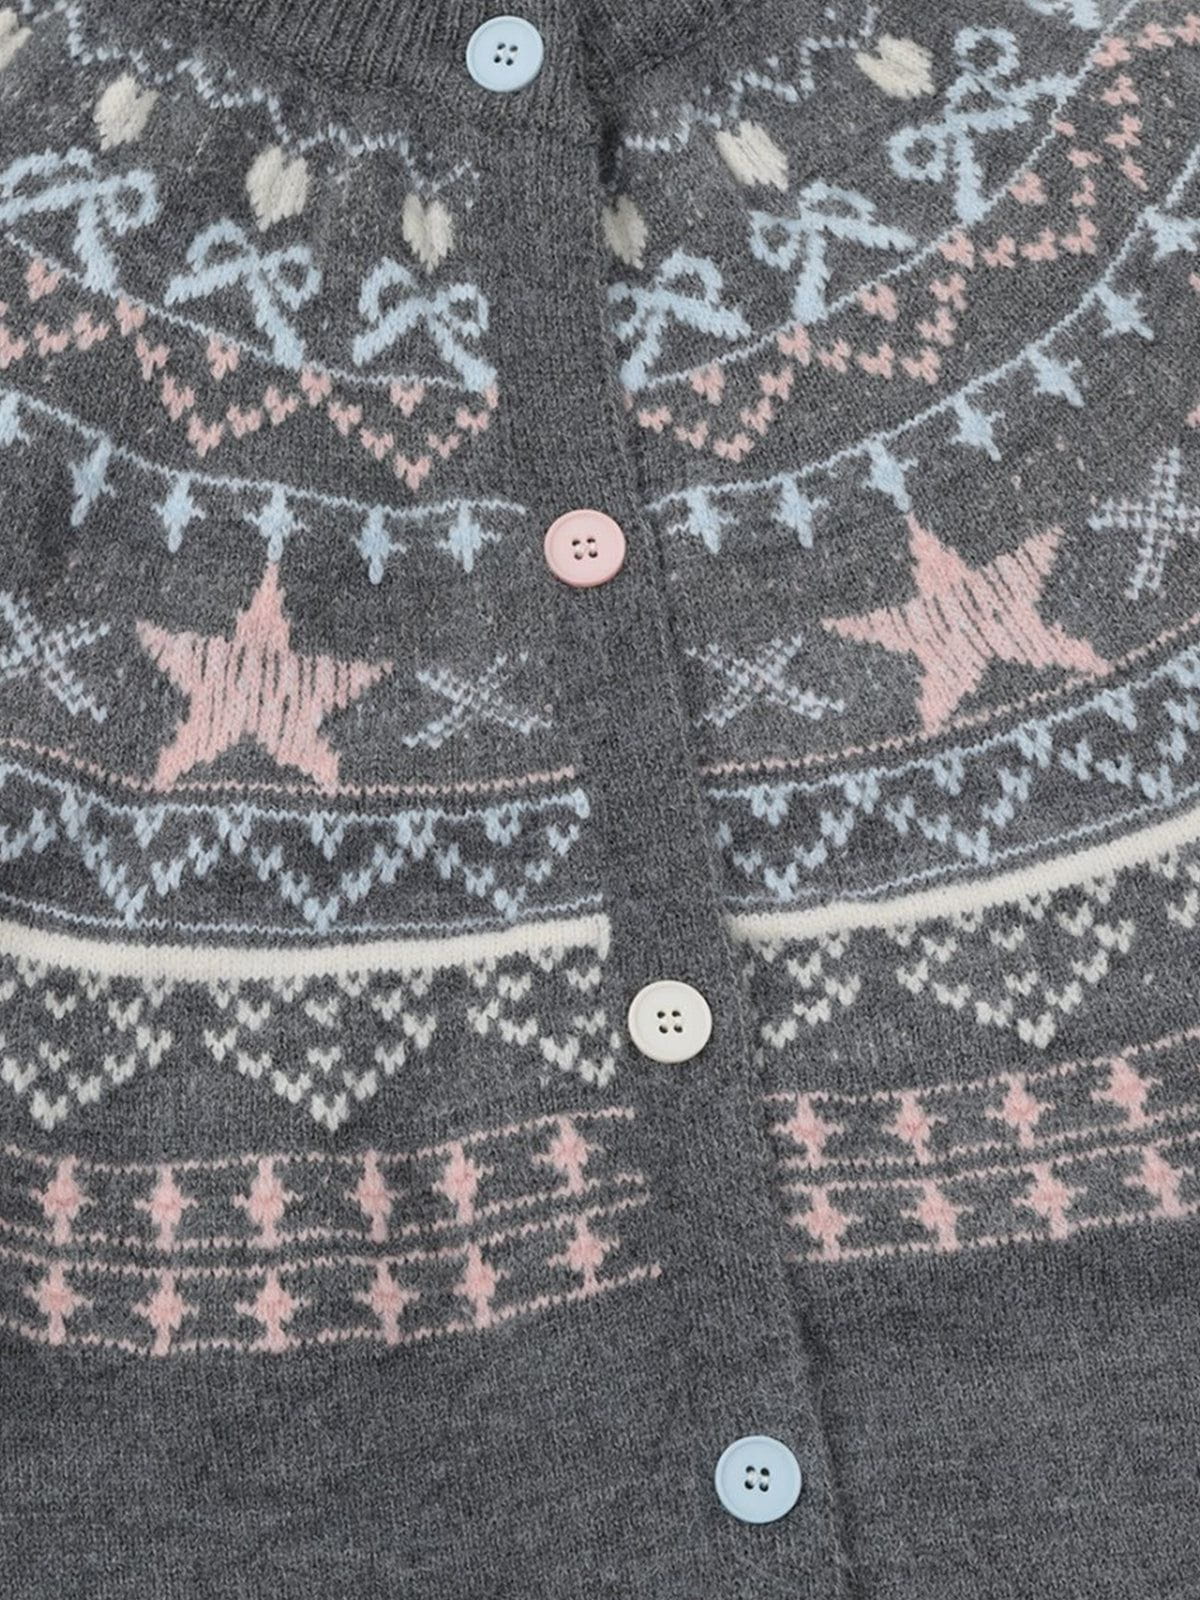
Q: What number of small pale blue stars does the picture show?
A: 13